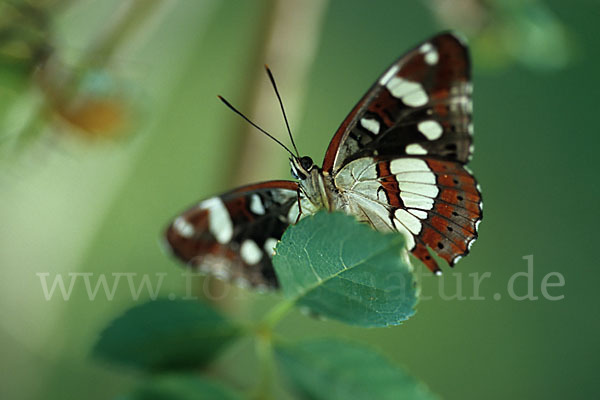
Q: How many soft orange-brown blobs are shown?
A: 1